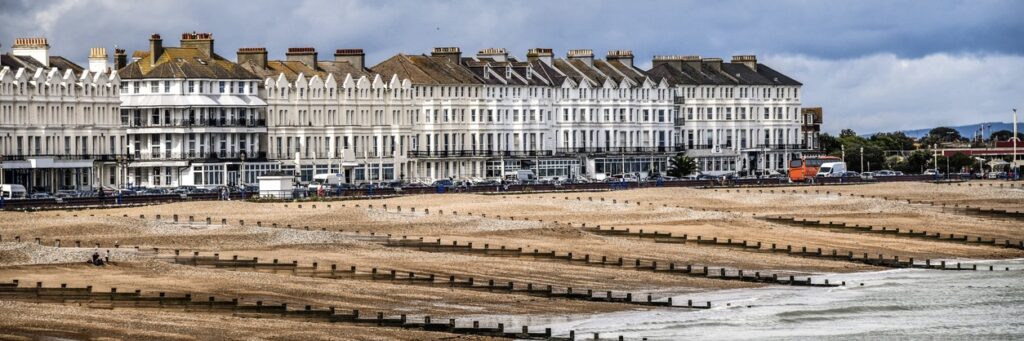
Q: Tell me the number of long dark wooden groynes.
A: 6